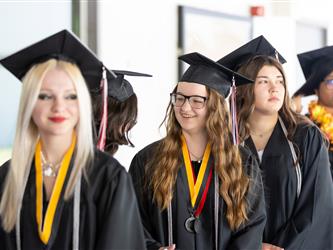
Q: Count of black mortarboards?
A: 5